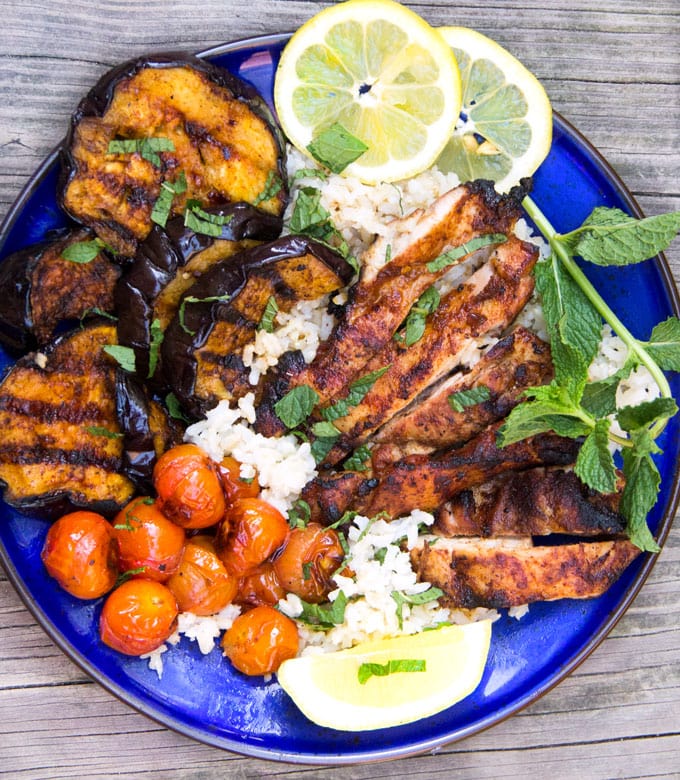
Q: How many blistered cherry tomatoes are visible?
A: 10